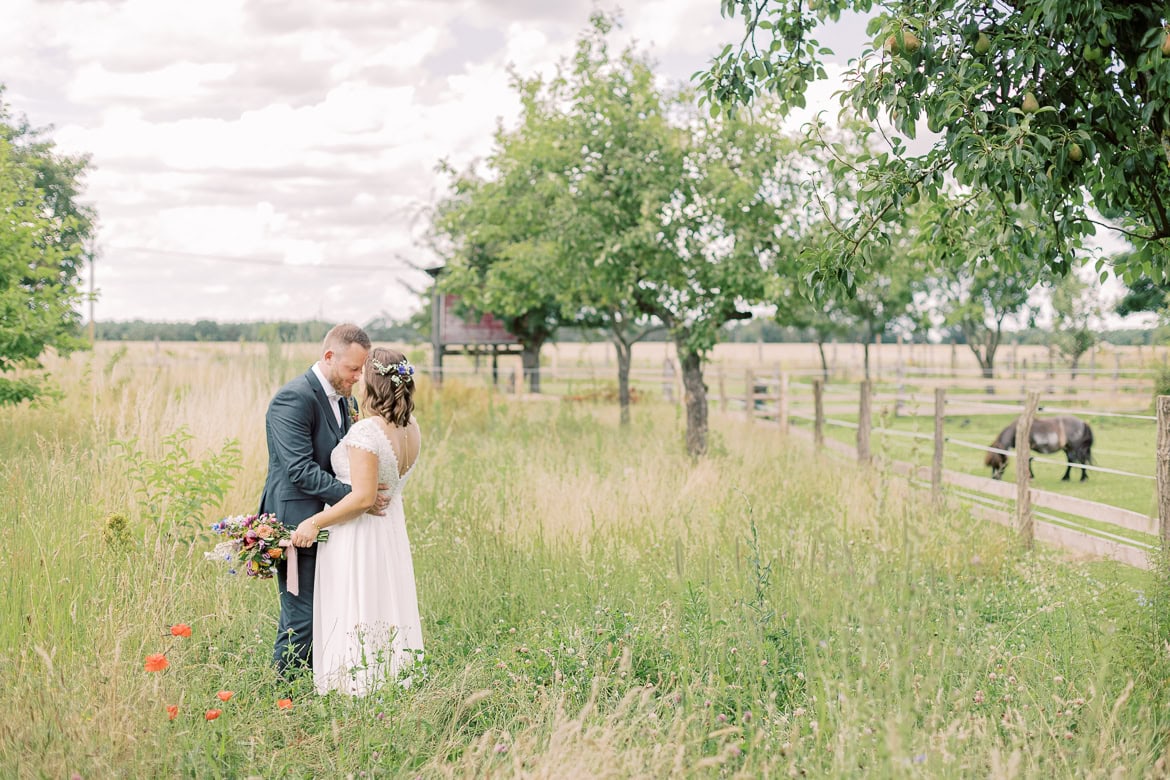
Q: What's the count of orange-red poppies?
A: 6